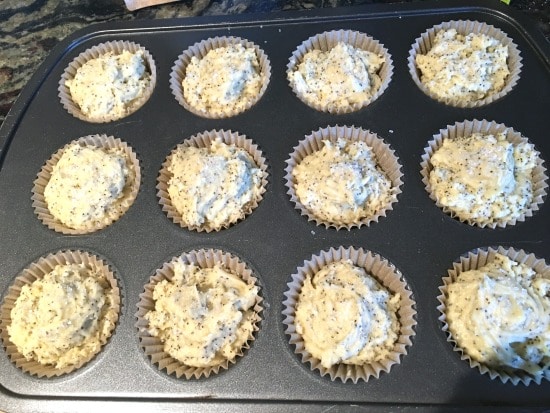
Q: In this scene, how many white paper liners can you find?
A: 12